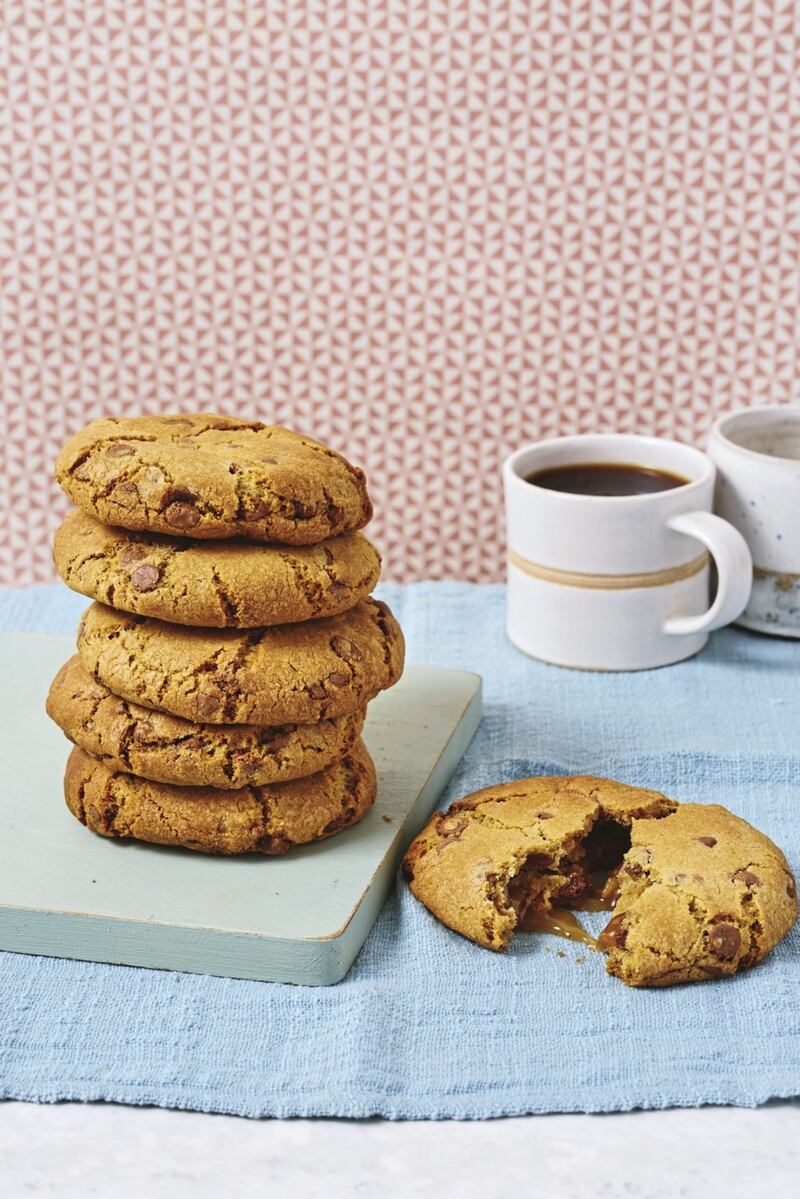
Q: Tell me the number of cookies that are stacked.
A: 5